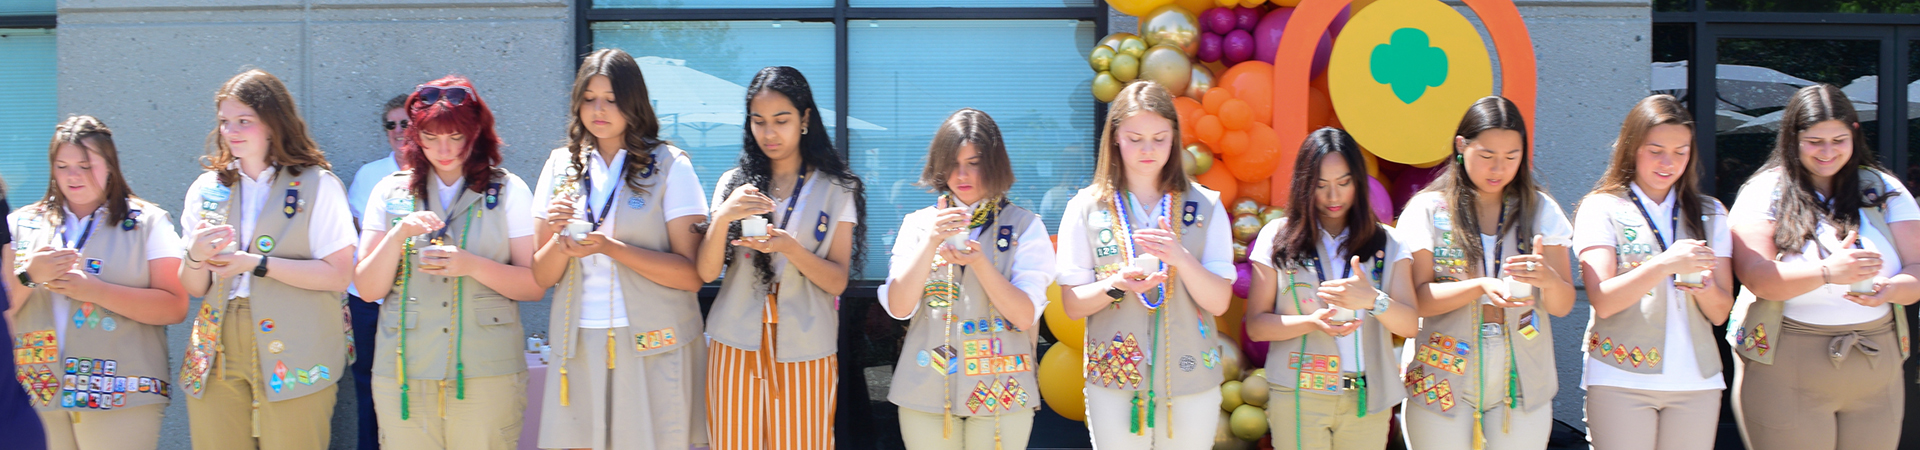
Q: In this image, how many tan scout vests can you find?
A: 11